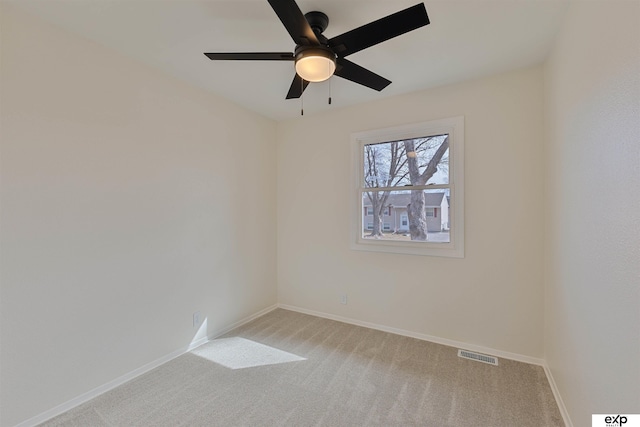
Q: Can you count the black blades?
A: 5